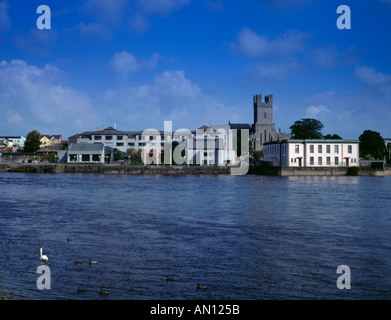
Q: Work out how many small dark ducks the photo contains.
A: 7